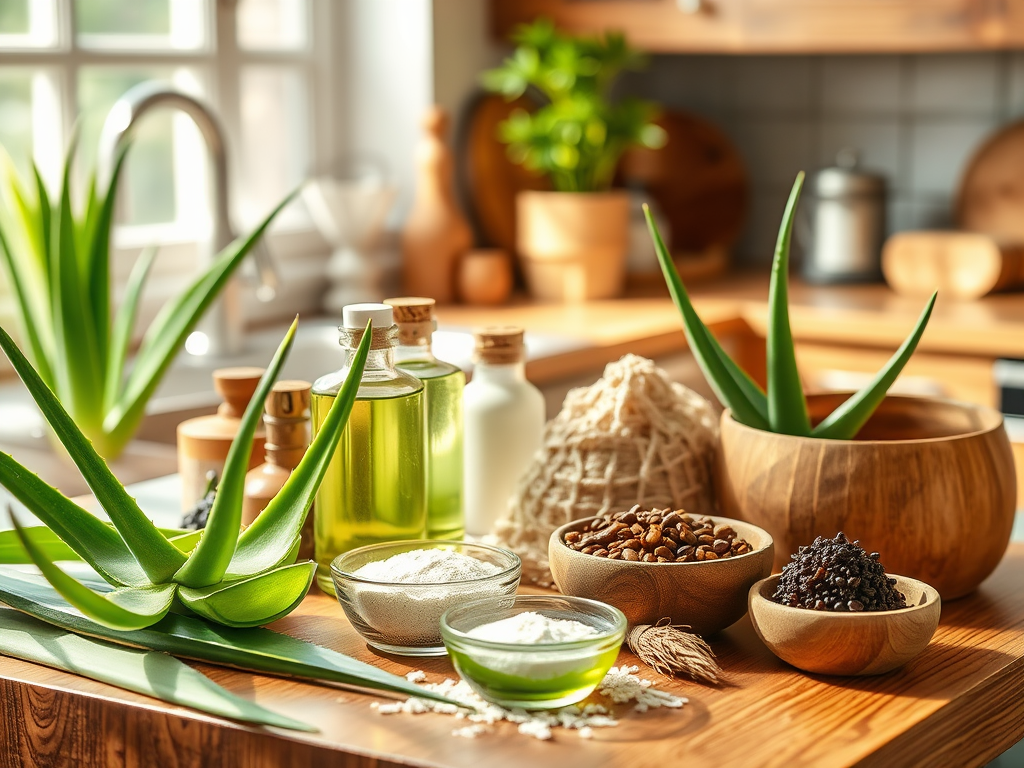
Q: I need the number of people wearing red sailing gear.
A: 0